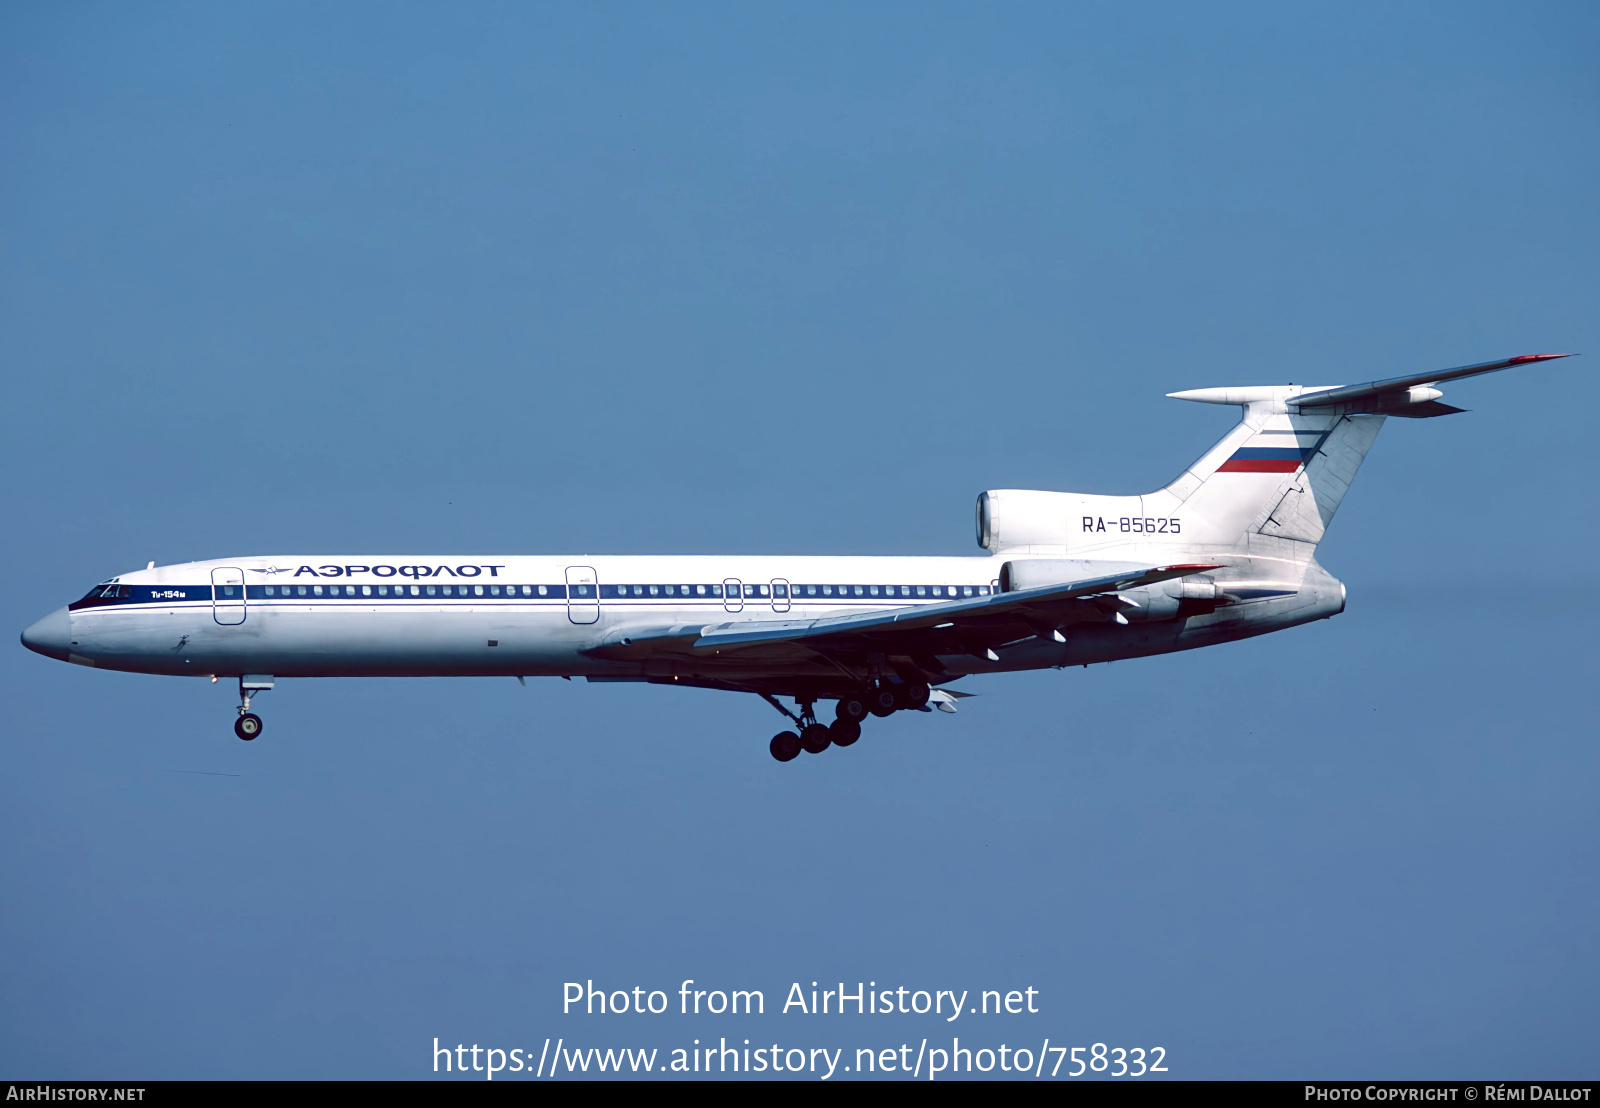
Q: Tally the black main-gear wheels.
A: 6